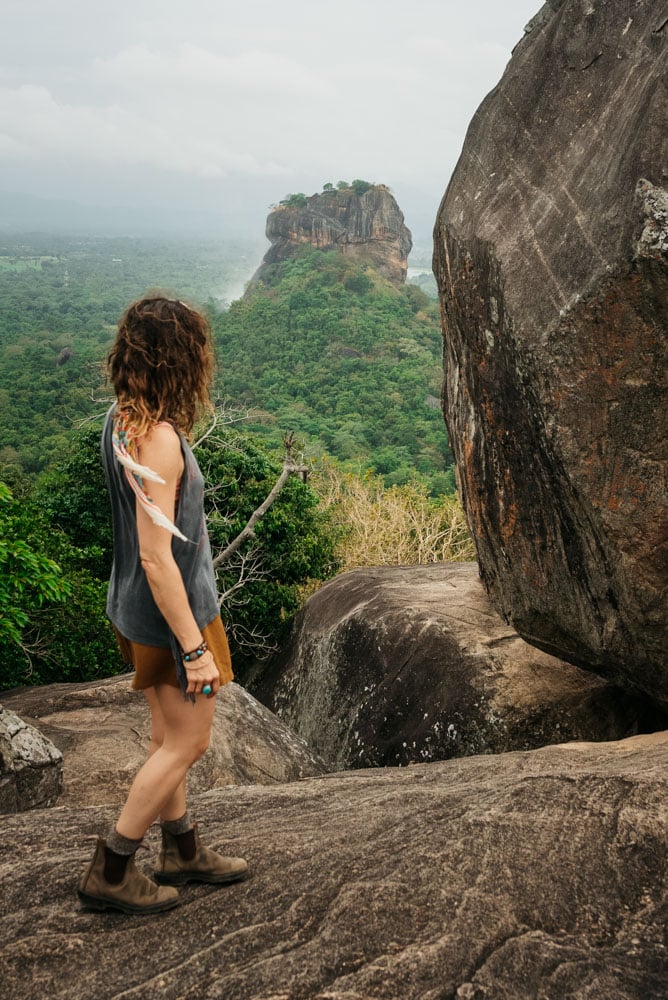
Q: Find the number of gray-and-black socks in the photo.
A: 2